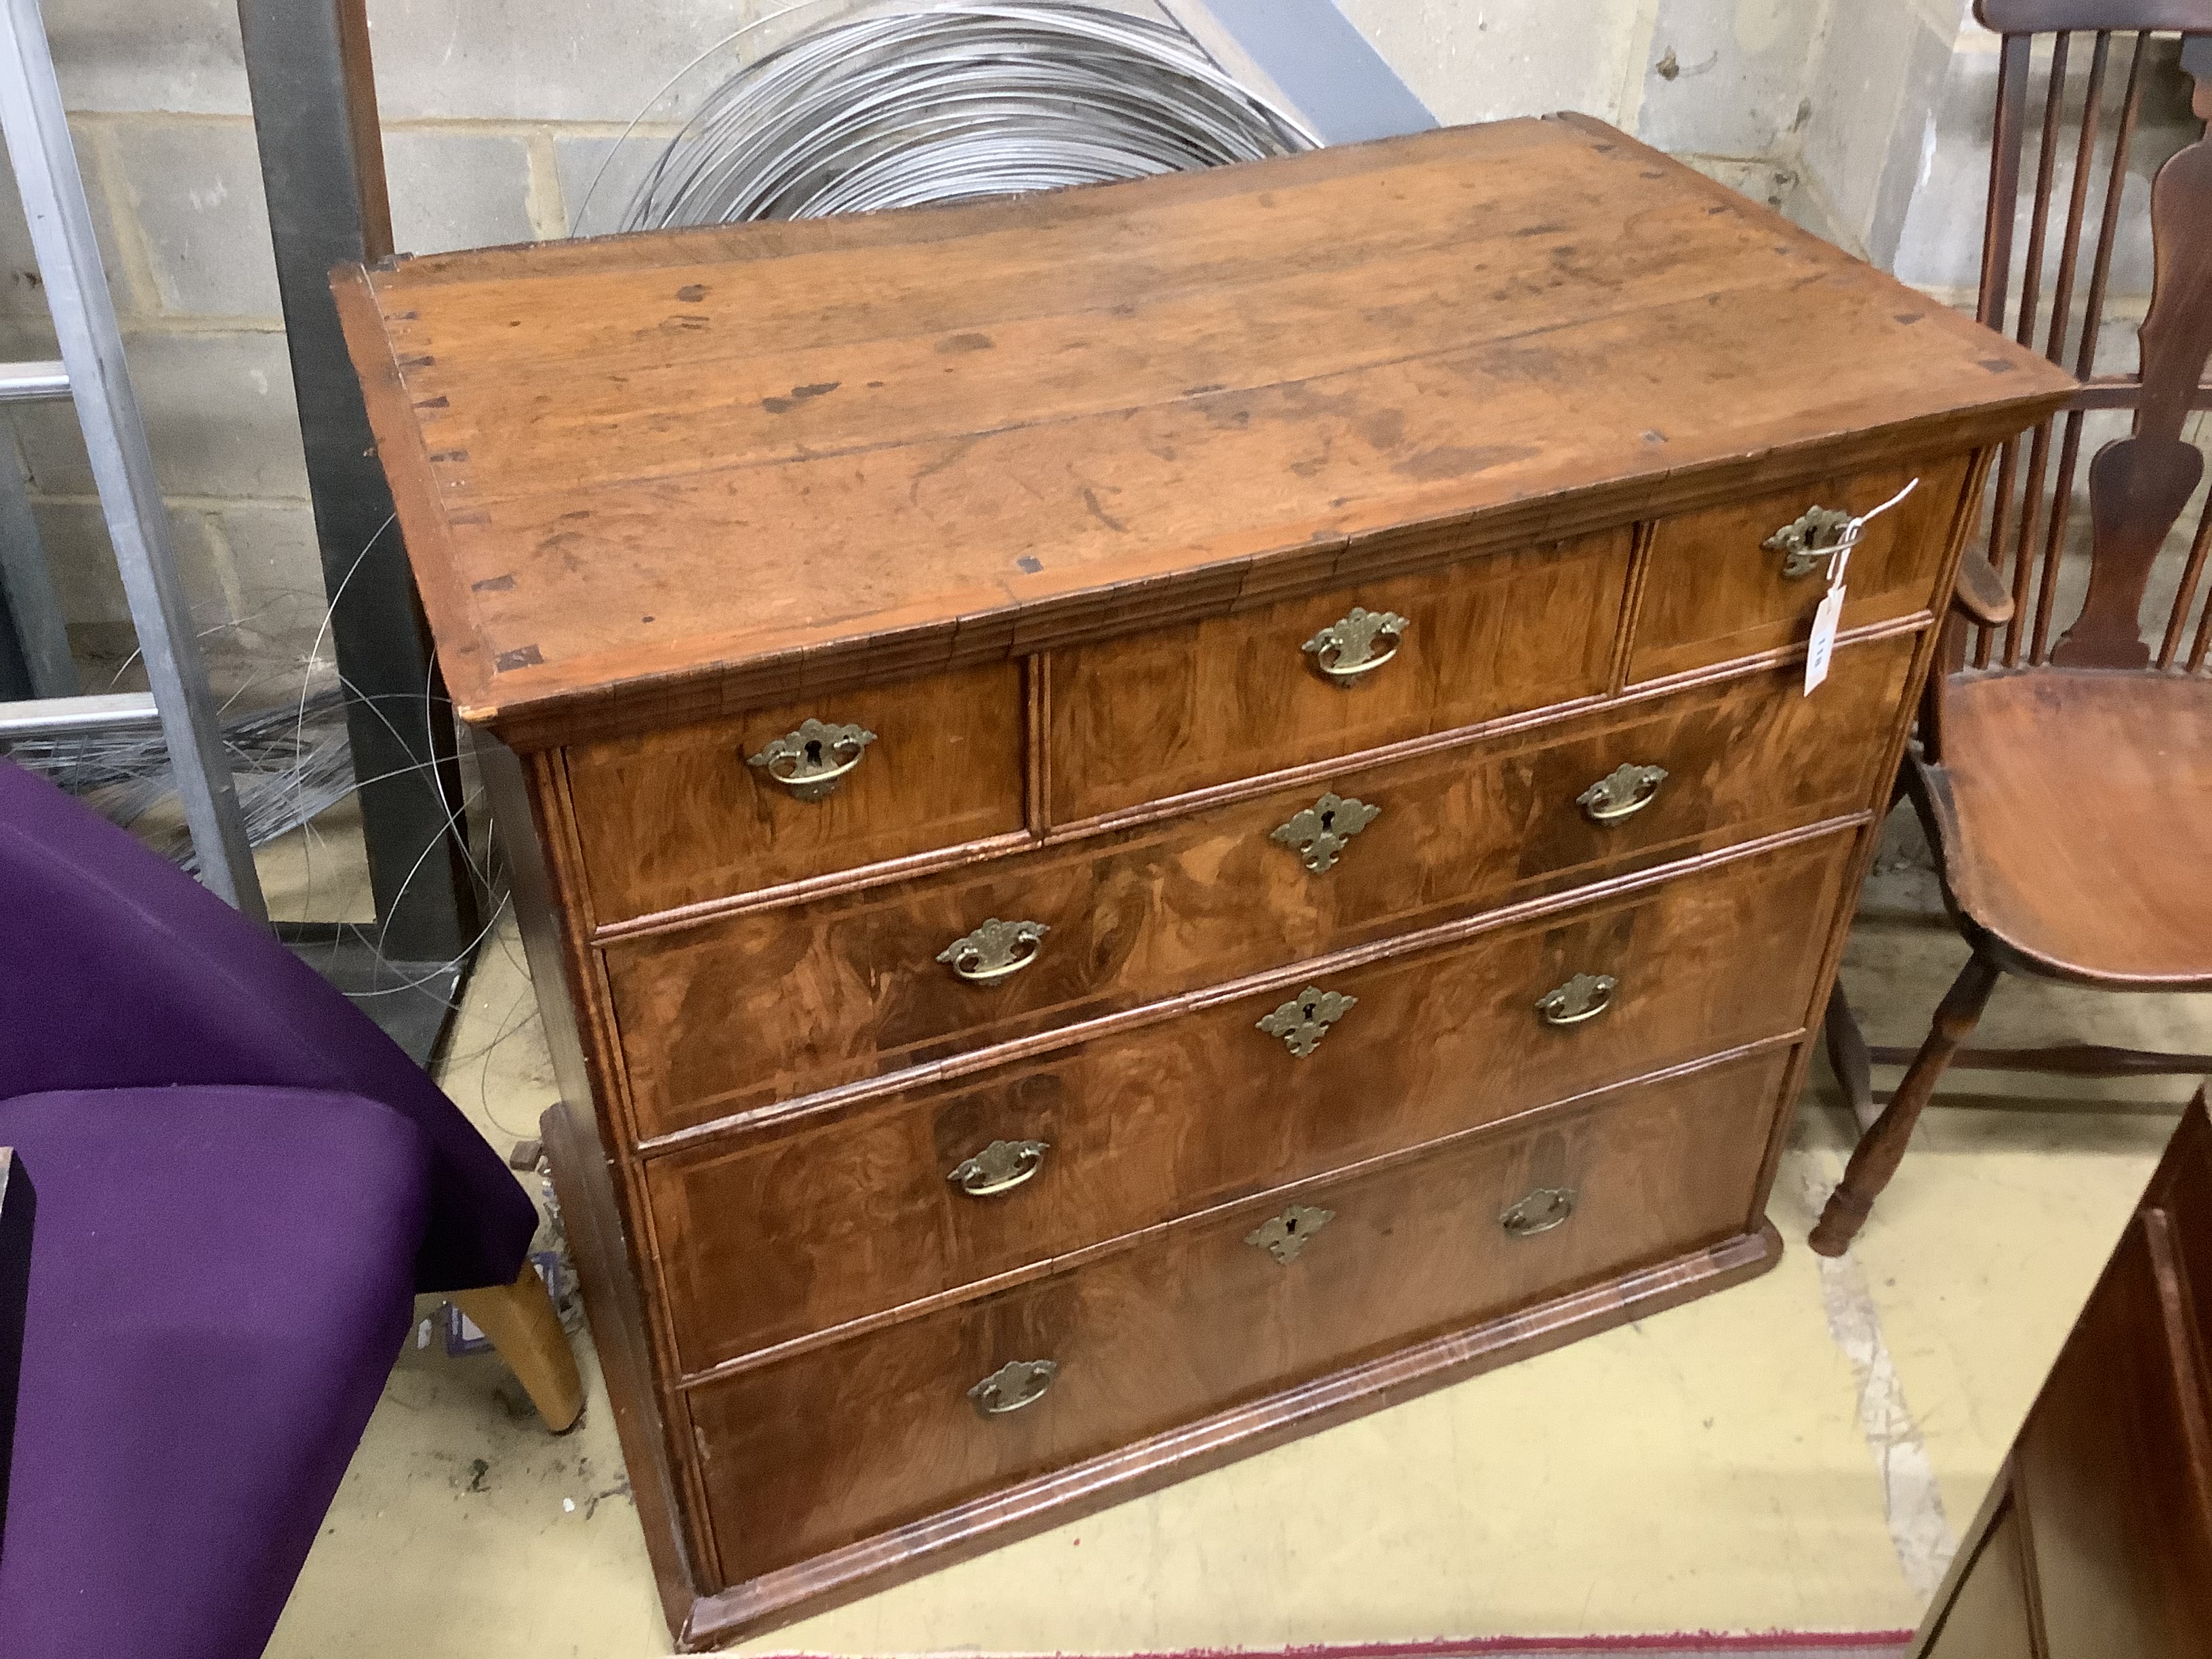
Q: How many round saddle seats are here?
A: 1